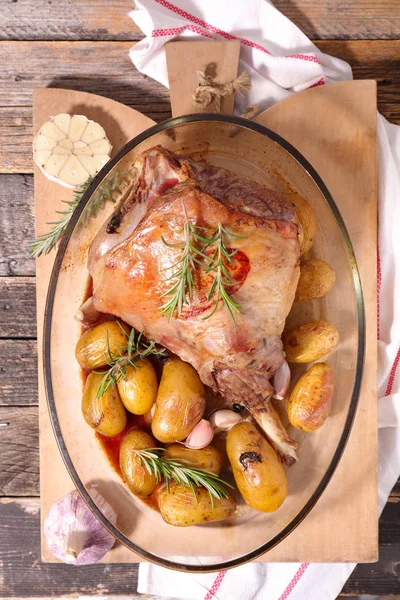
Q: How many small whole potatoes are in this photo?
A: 12